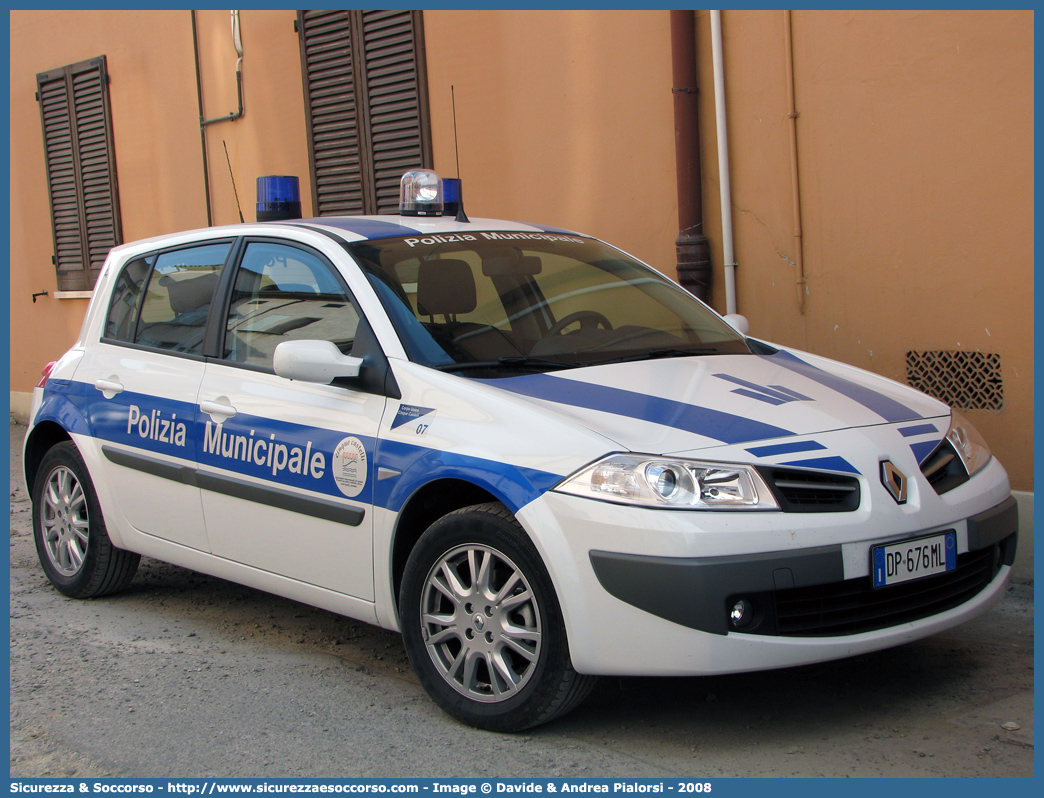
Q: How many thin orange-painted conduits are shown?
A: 1